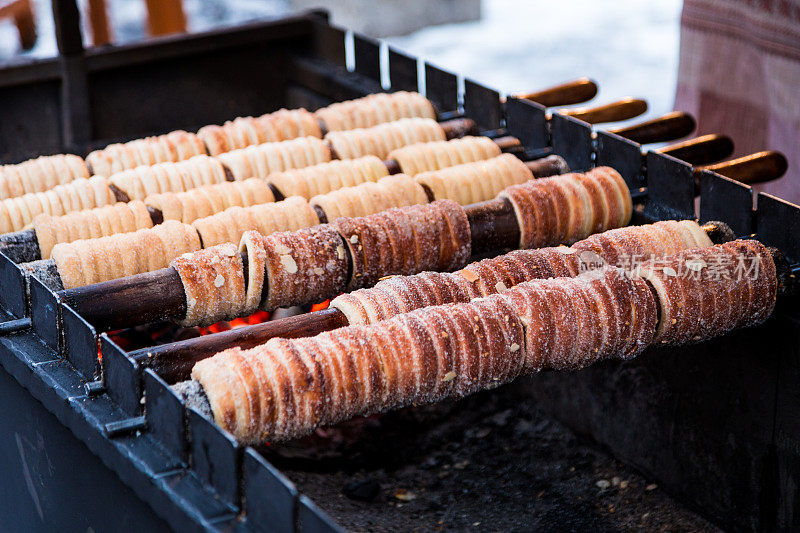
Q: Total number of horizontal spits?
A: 7